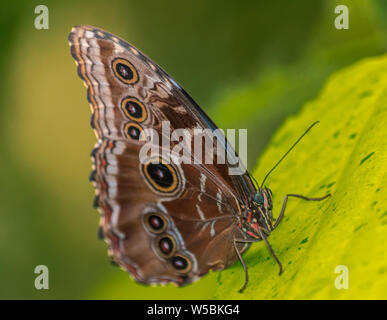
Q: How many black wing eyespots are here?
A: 7